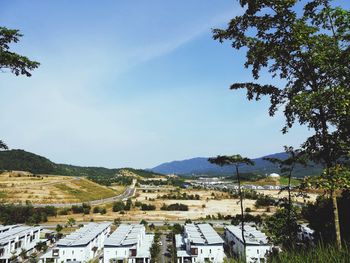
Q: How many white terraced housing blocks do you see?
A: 5